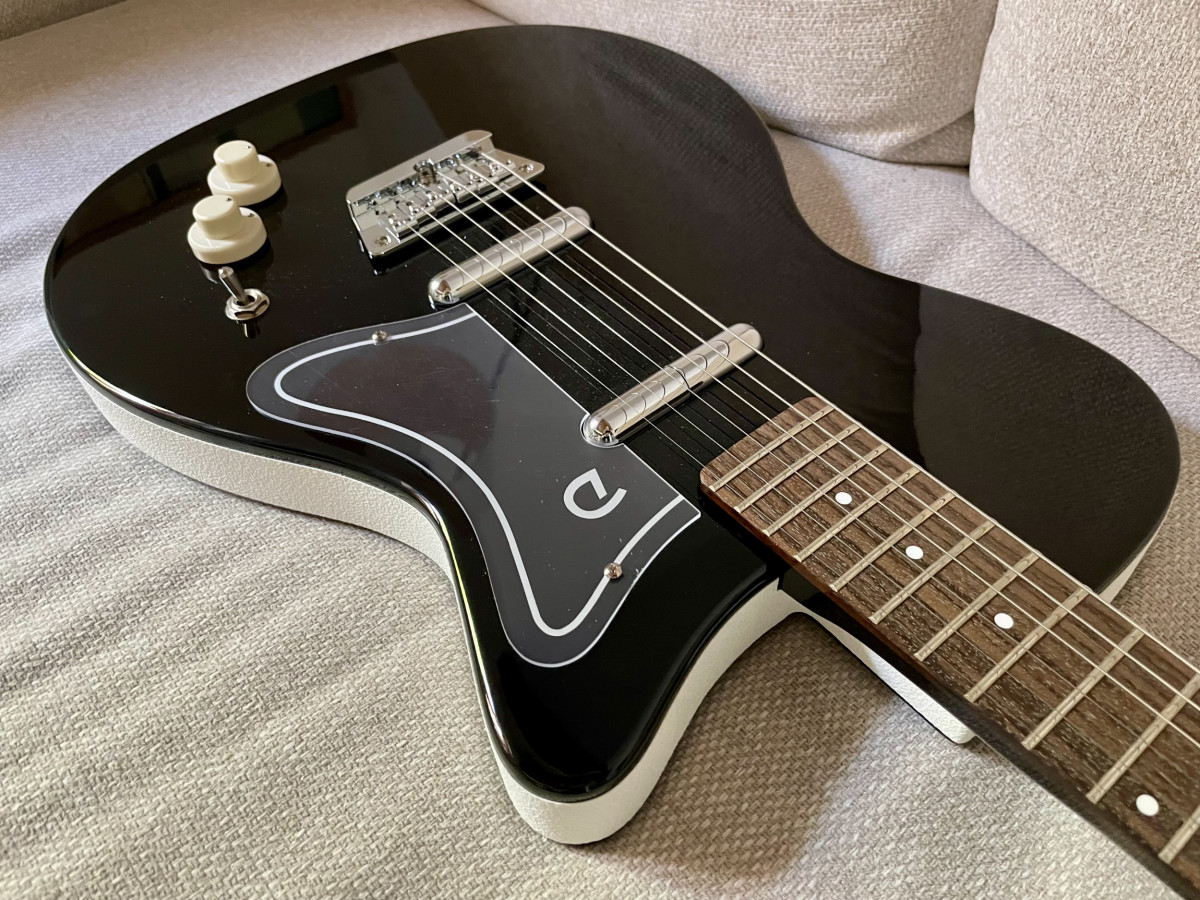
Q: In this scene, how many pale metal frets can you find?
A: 11